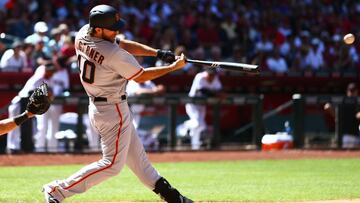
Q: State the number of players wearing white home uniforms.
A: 4